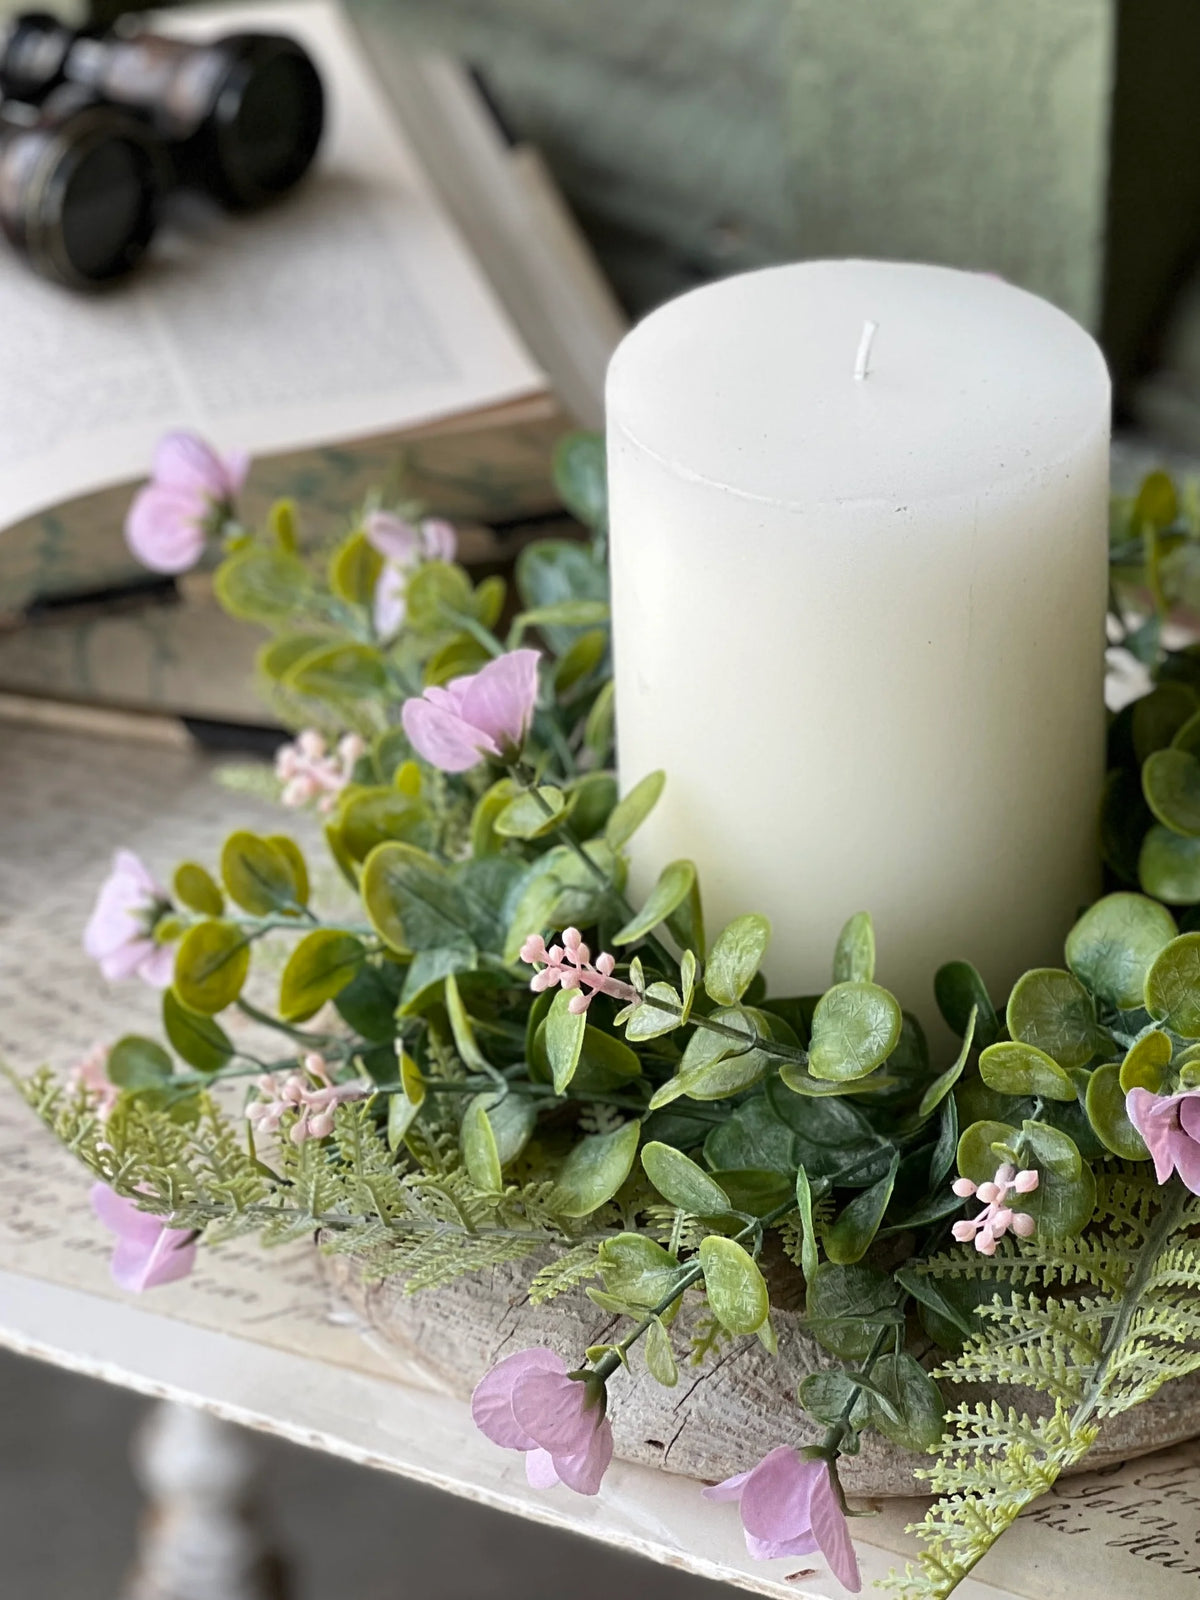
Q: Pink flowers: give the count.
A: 8